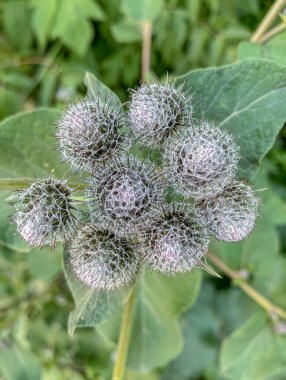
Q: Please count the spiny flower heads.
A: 8